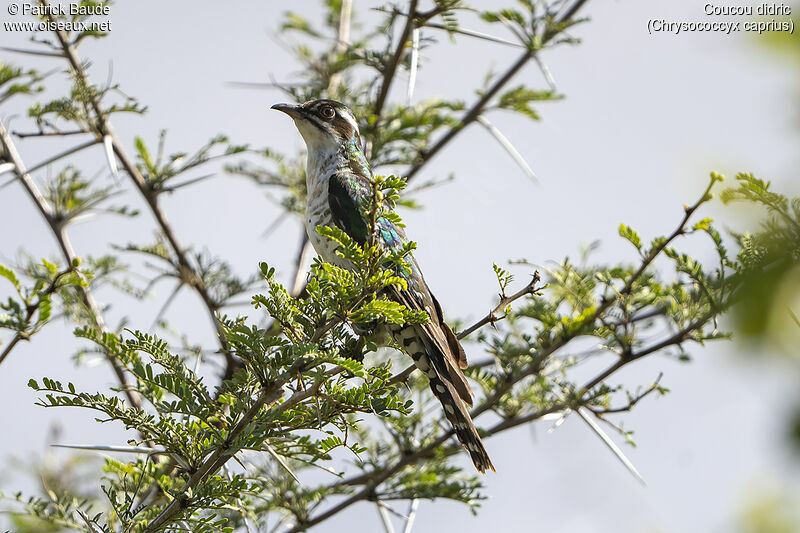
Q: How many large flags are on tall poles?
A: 0